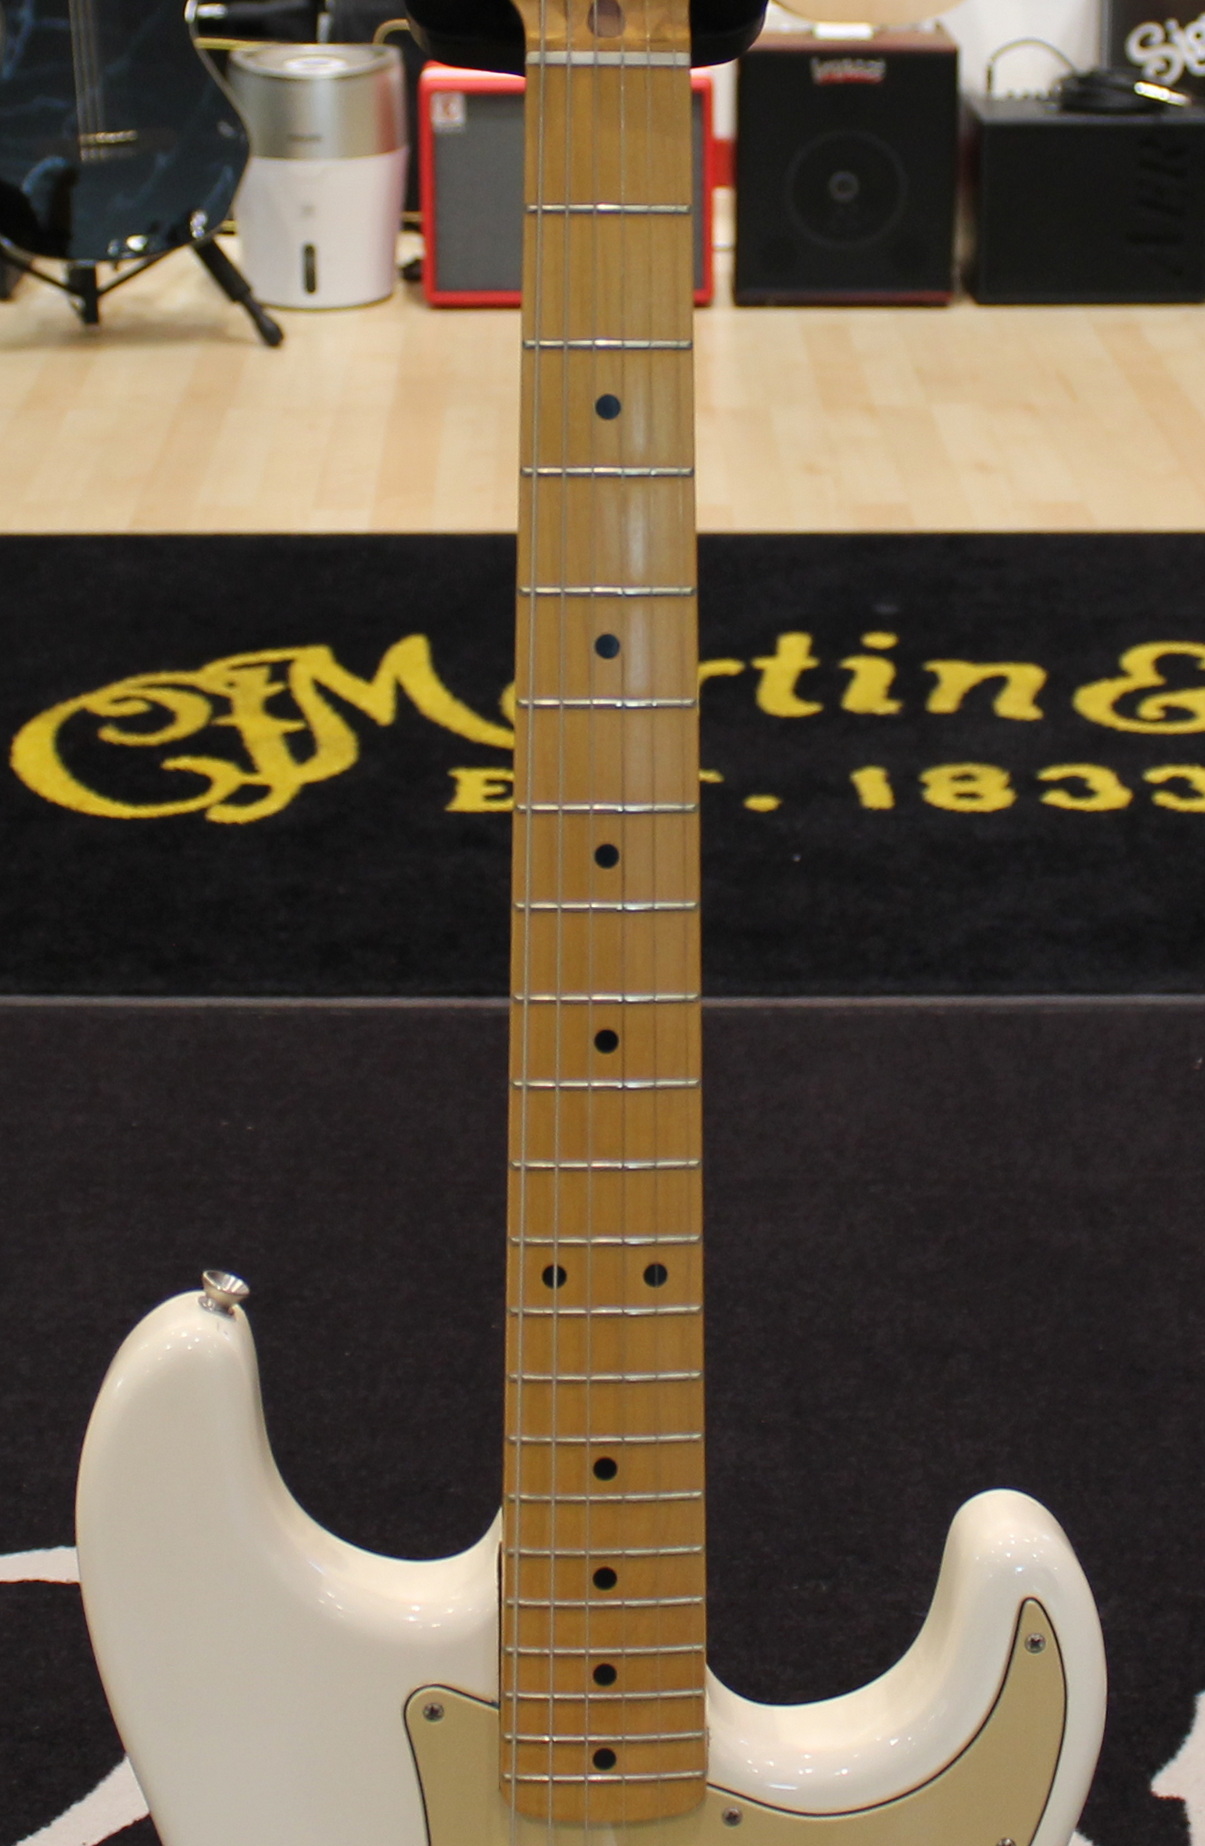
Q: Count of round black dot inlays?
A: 10